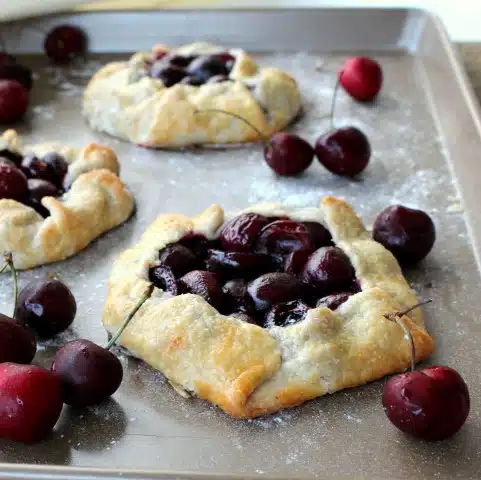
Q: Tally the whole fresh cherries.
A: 13